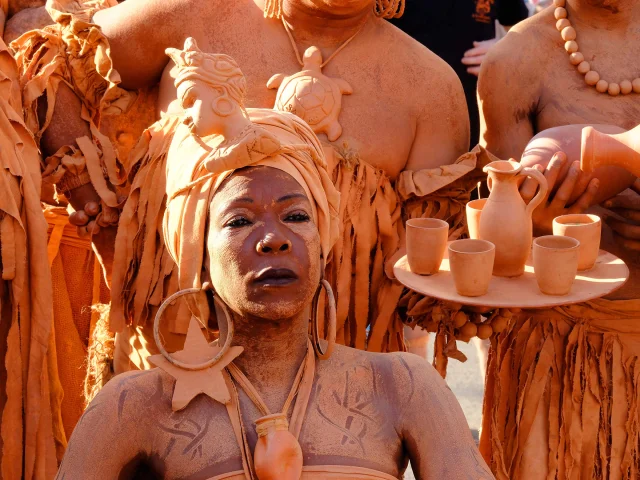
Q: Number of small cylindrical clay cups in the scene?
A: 5